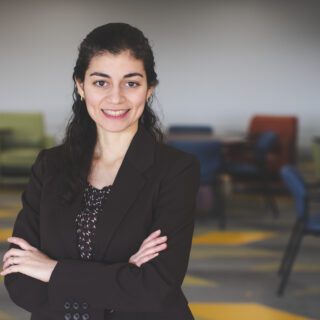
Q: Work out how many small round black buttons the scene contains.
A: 6